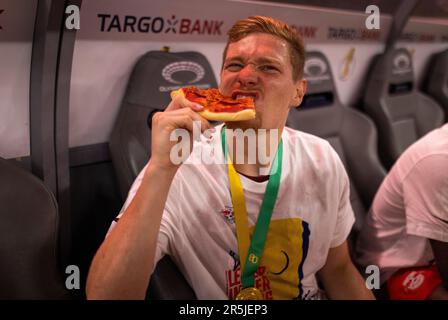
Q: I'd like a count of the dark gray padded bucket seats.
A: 5